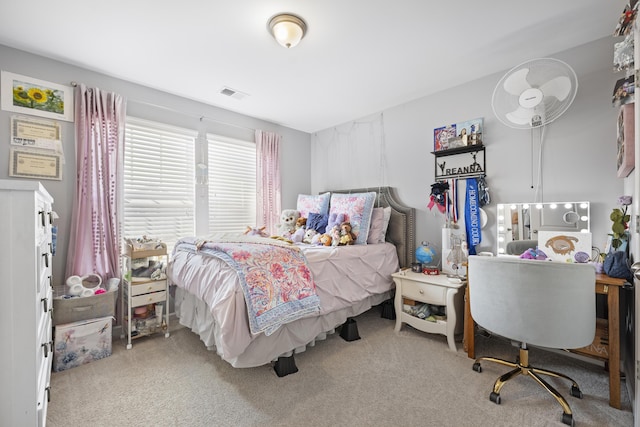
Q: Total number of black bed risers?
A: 3